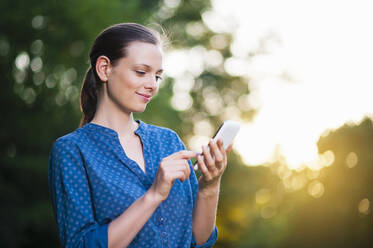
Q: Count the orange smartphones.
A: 0